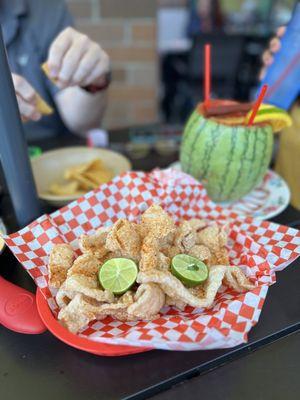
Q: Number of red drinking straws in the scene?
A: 2